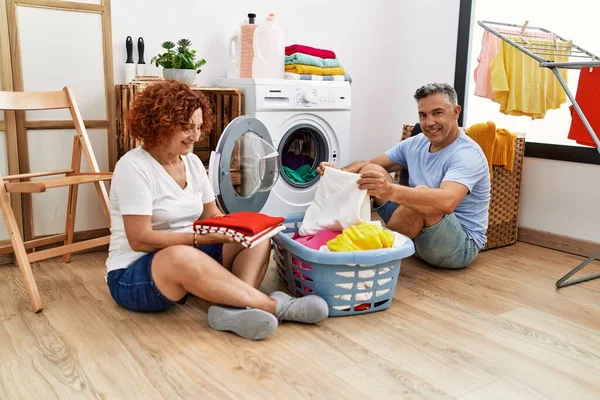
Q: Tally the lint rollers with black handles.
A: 2